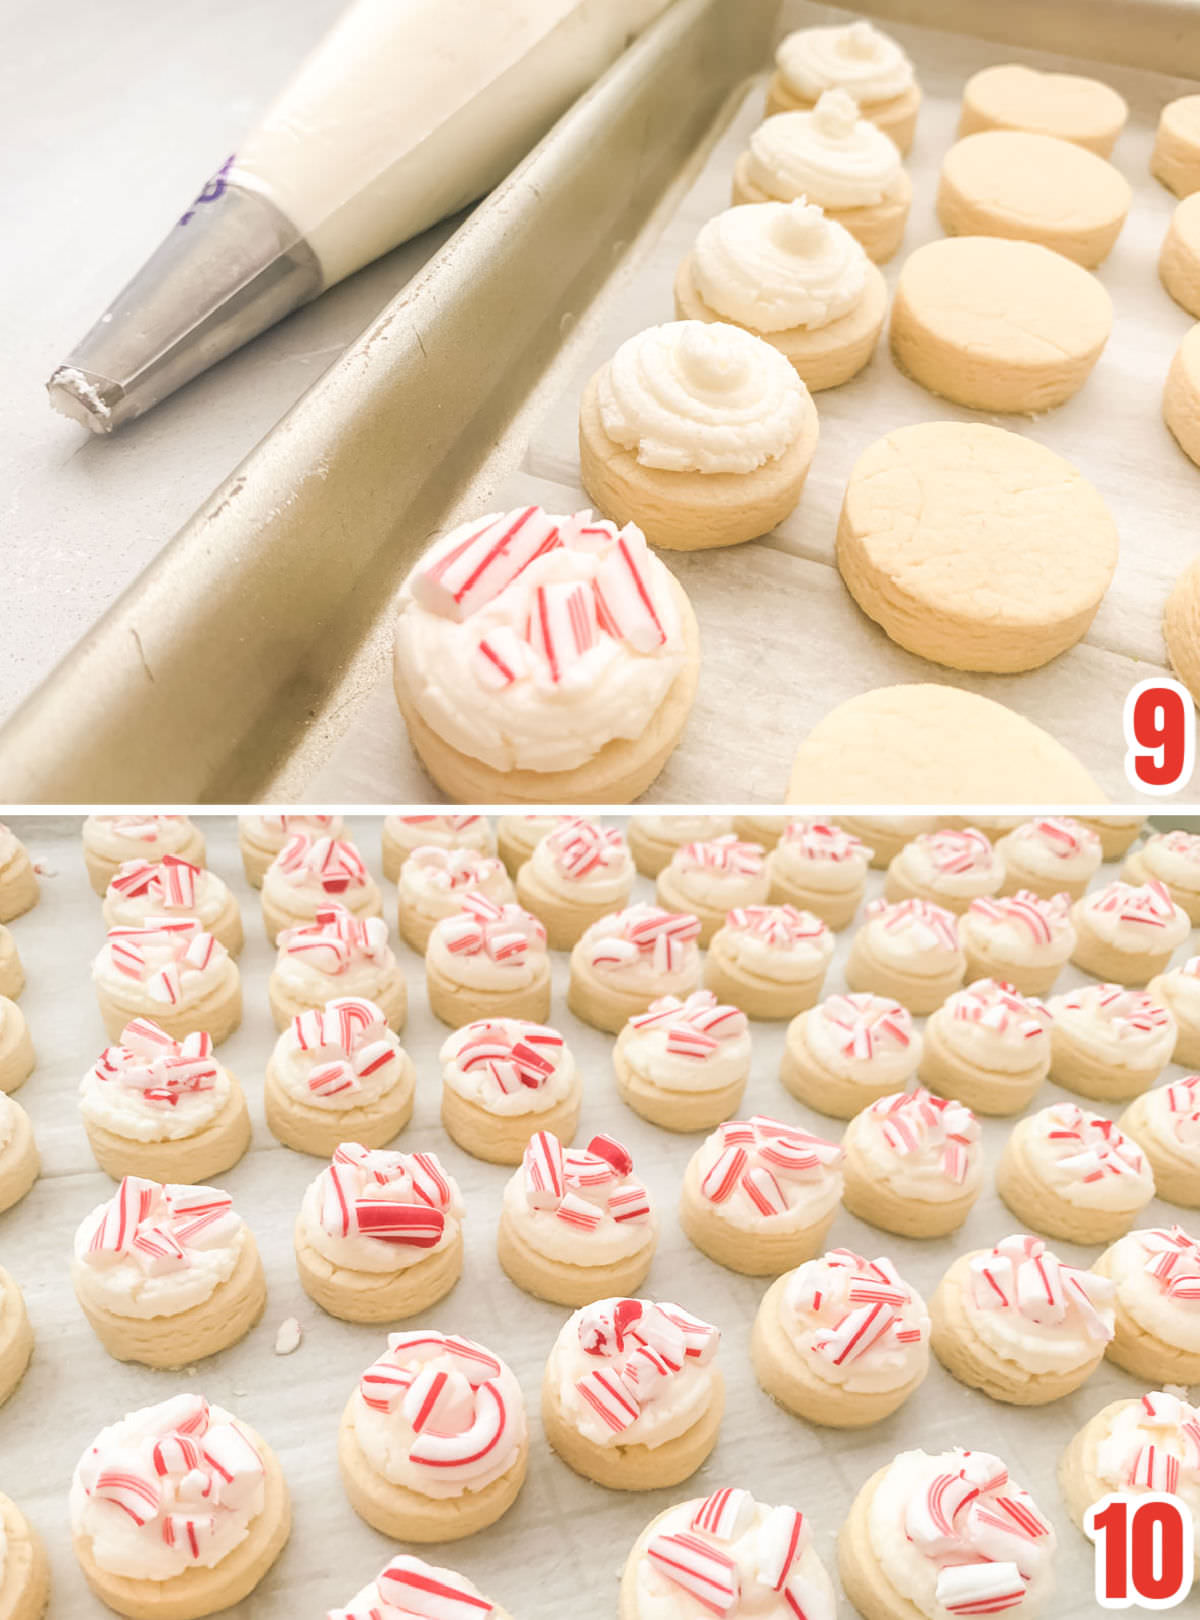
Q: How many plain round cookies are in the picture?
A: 9